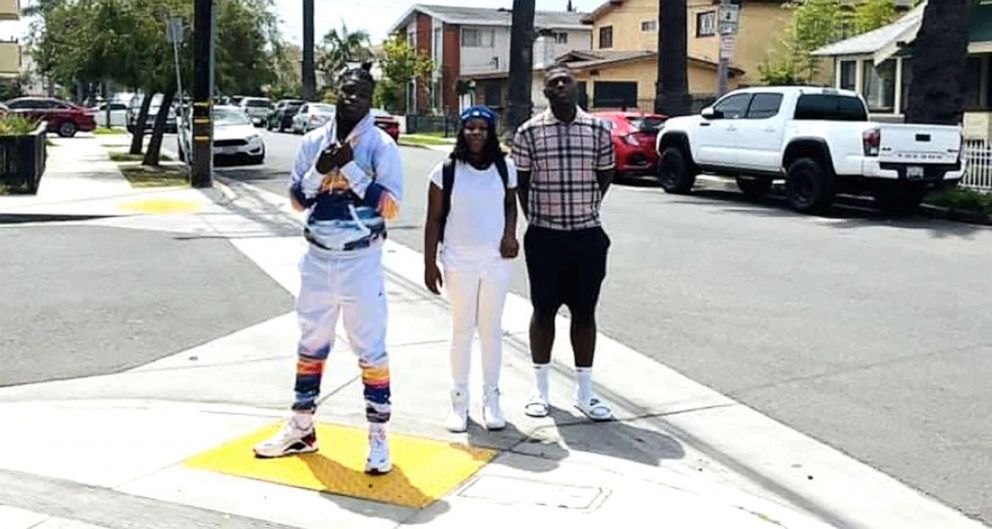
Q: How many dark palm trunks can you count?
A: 4